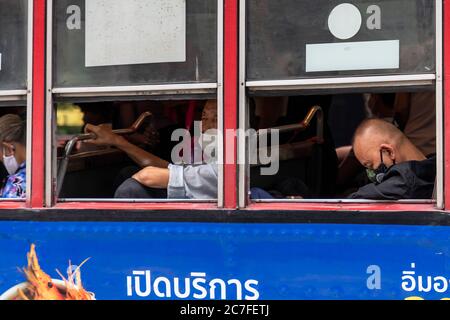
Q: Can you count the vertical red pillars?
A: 3